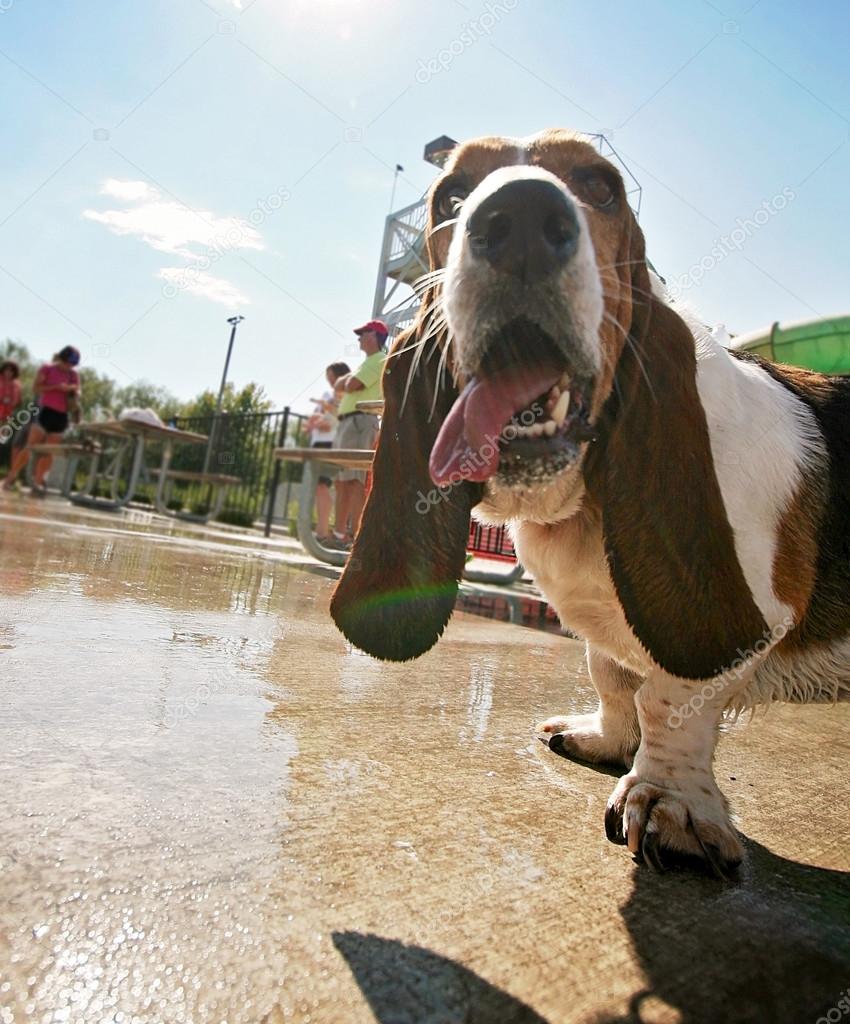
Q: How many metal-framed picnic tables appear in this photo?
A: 2